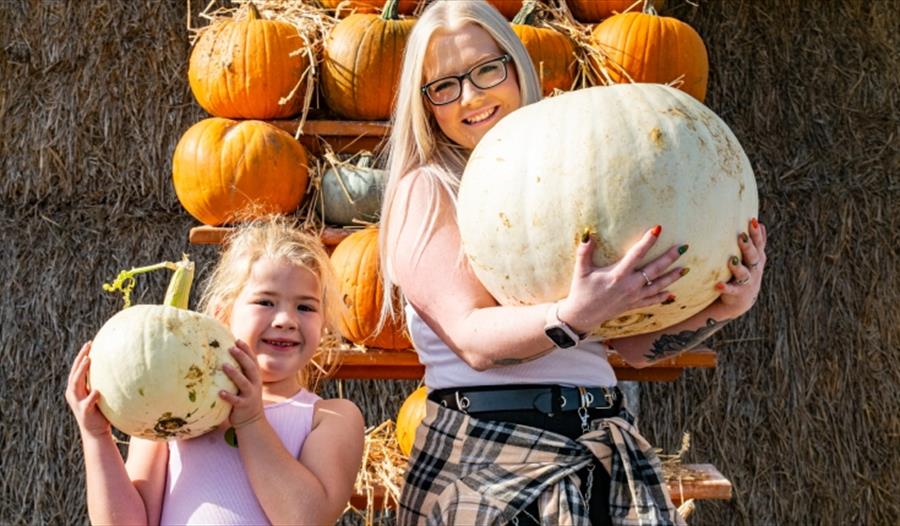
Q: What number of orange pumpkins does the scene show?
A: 10